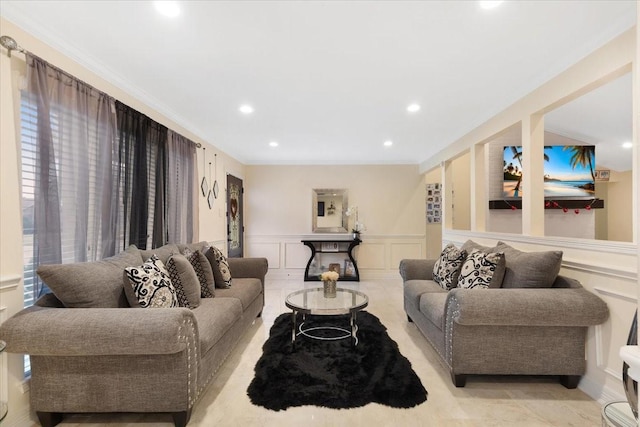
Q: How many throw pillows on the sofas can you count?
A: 6